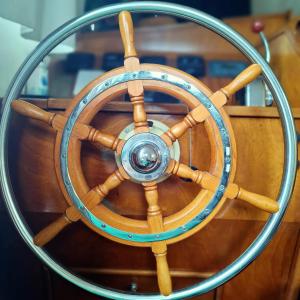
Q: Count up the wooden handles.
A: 6